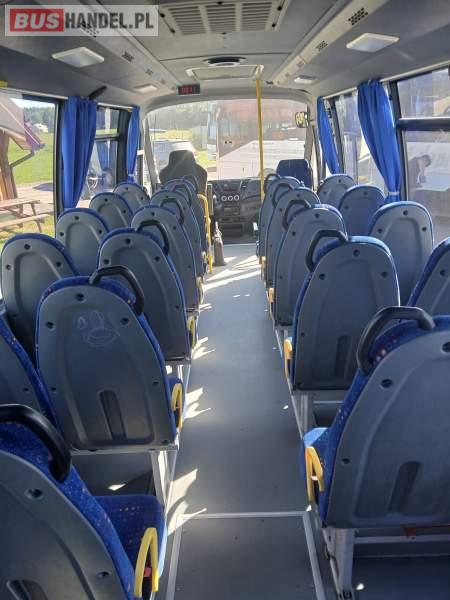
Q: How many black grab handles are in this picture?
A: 11